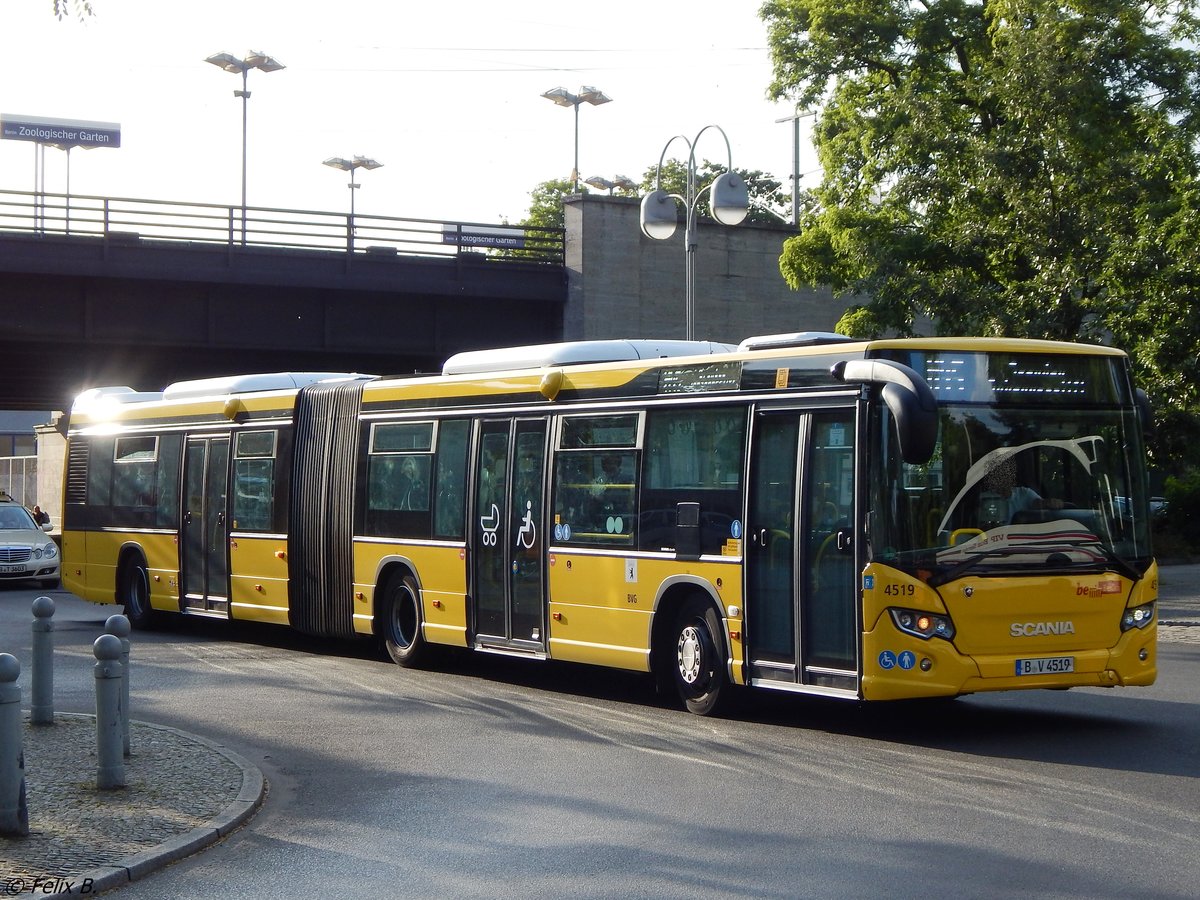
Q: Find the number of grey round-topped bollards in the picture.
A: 4